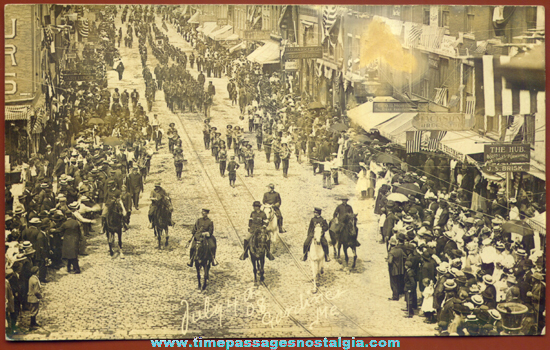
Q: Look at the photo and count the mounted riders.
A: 7